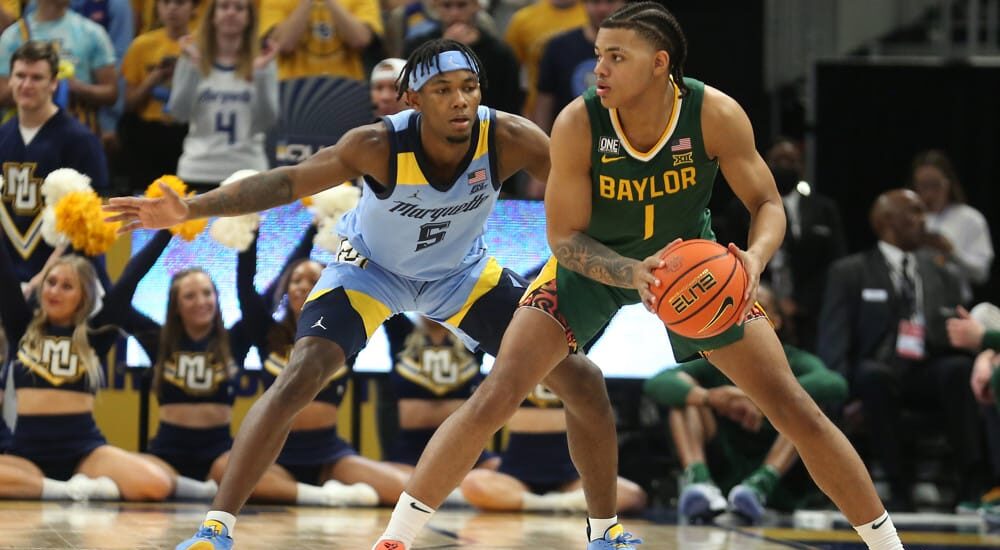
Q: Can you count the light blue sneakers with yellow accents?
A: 2